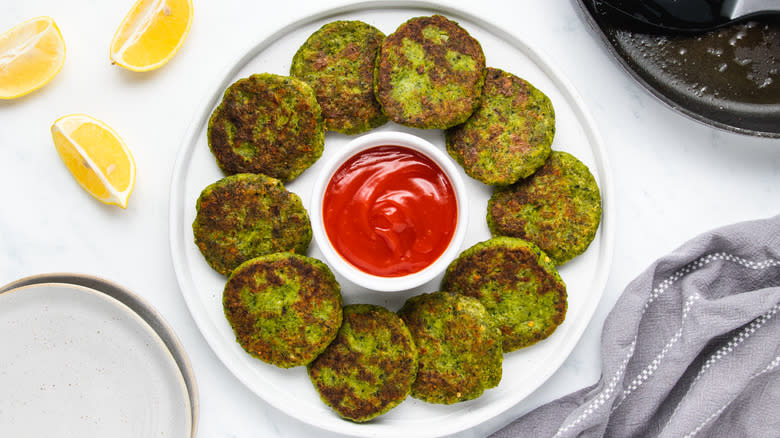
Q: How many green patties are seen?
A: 10